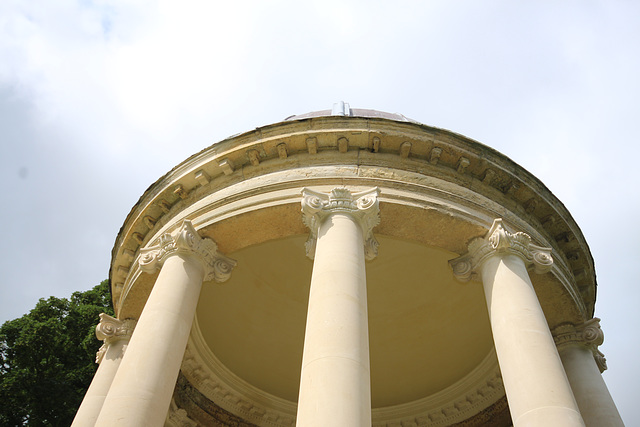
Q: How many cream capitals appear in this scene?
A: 5